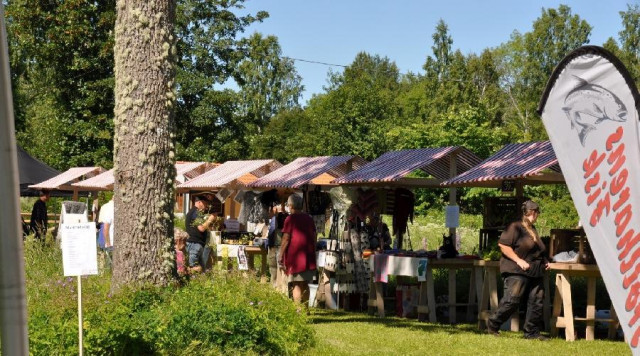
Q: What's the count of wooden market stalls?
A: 7